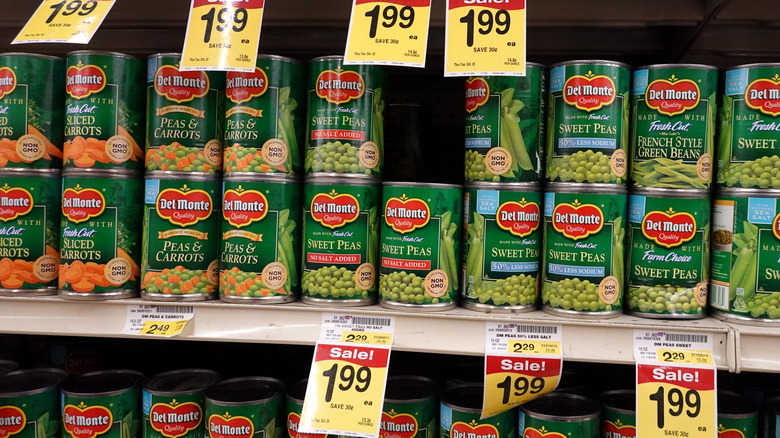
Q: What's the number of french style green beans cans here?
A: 1